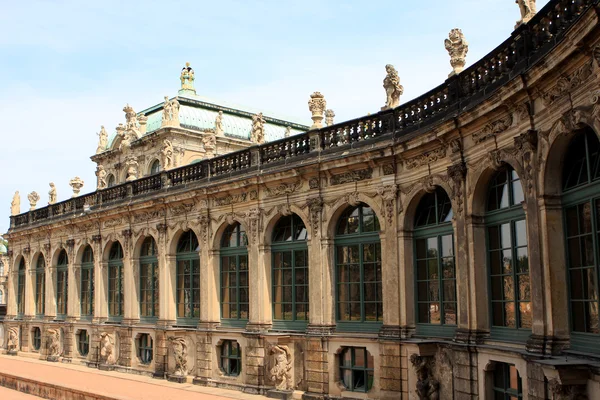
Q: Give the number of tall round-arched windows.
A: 13